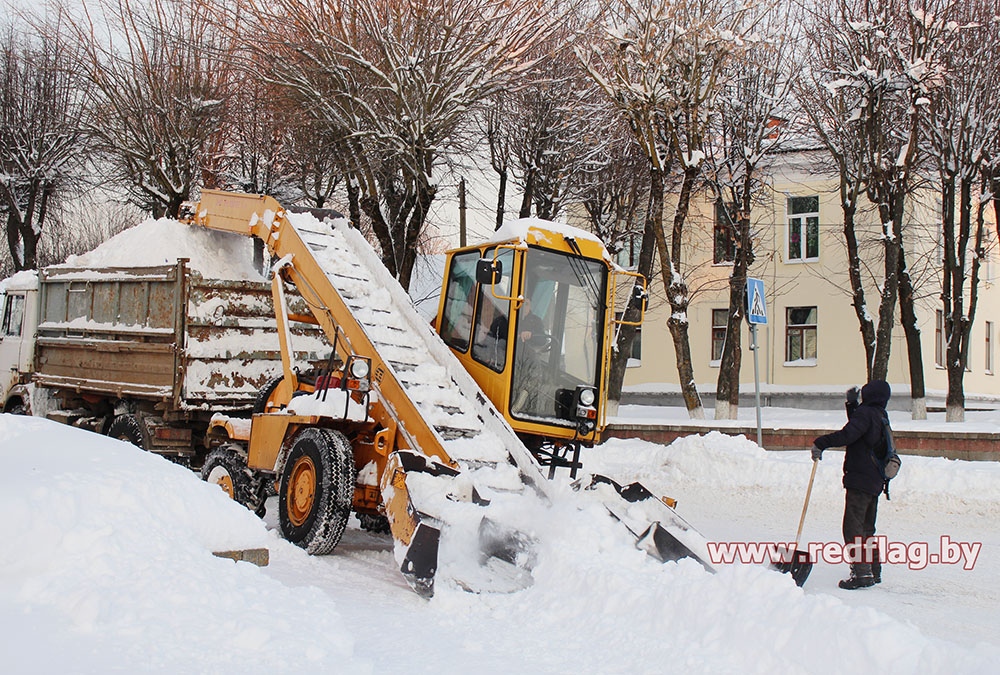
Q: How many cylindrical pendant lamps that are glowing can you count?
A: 0